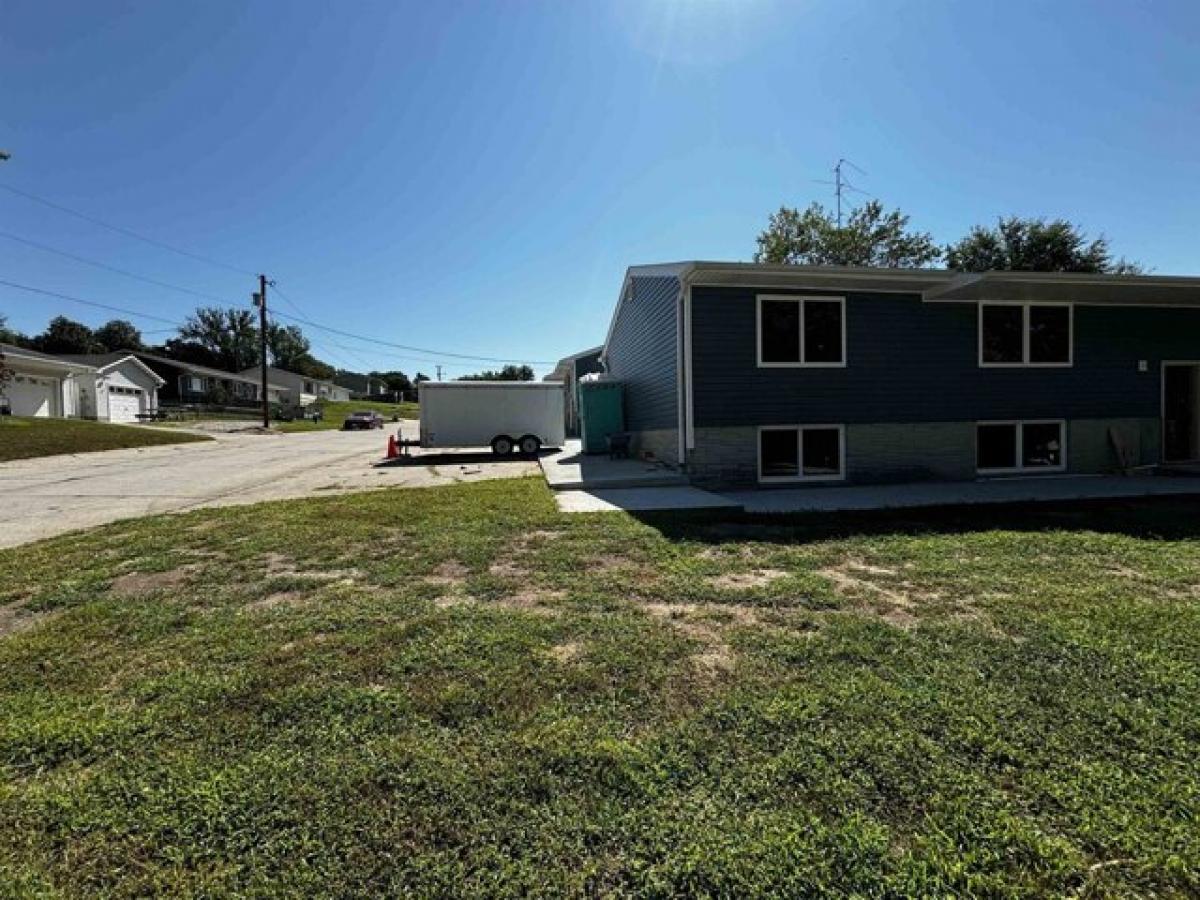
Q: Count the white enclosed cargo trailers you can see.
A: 1